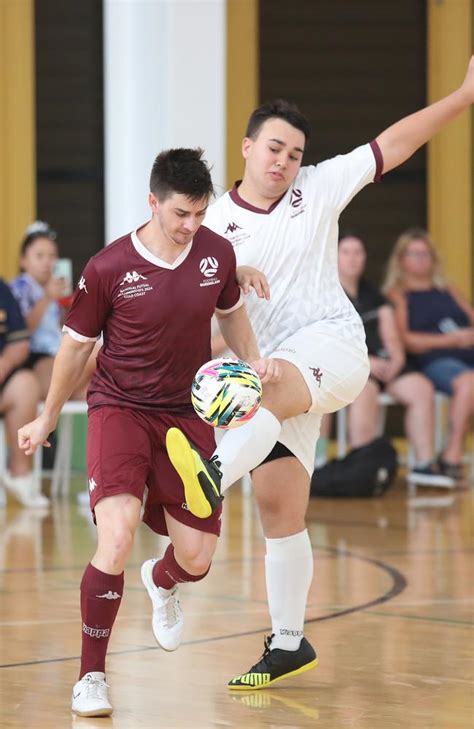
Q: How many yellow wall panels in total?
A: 3